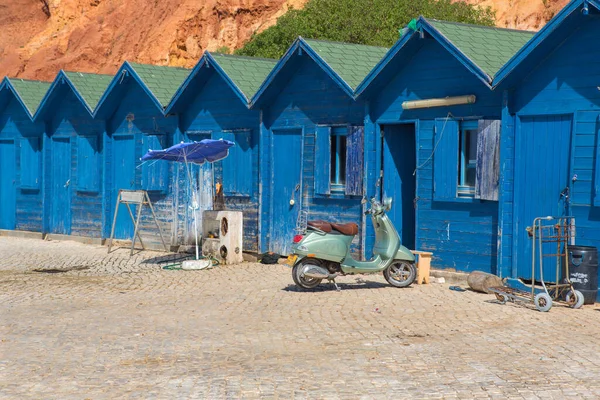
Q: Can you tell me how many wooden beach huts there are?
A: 7